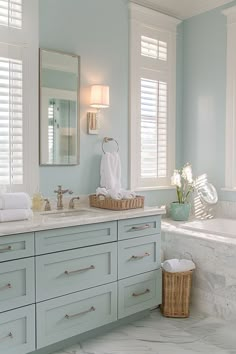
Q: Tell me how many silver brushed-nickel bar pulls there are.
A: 8